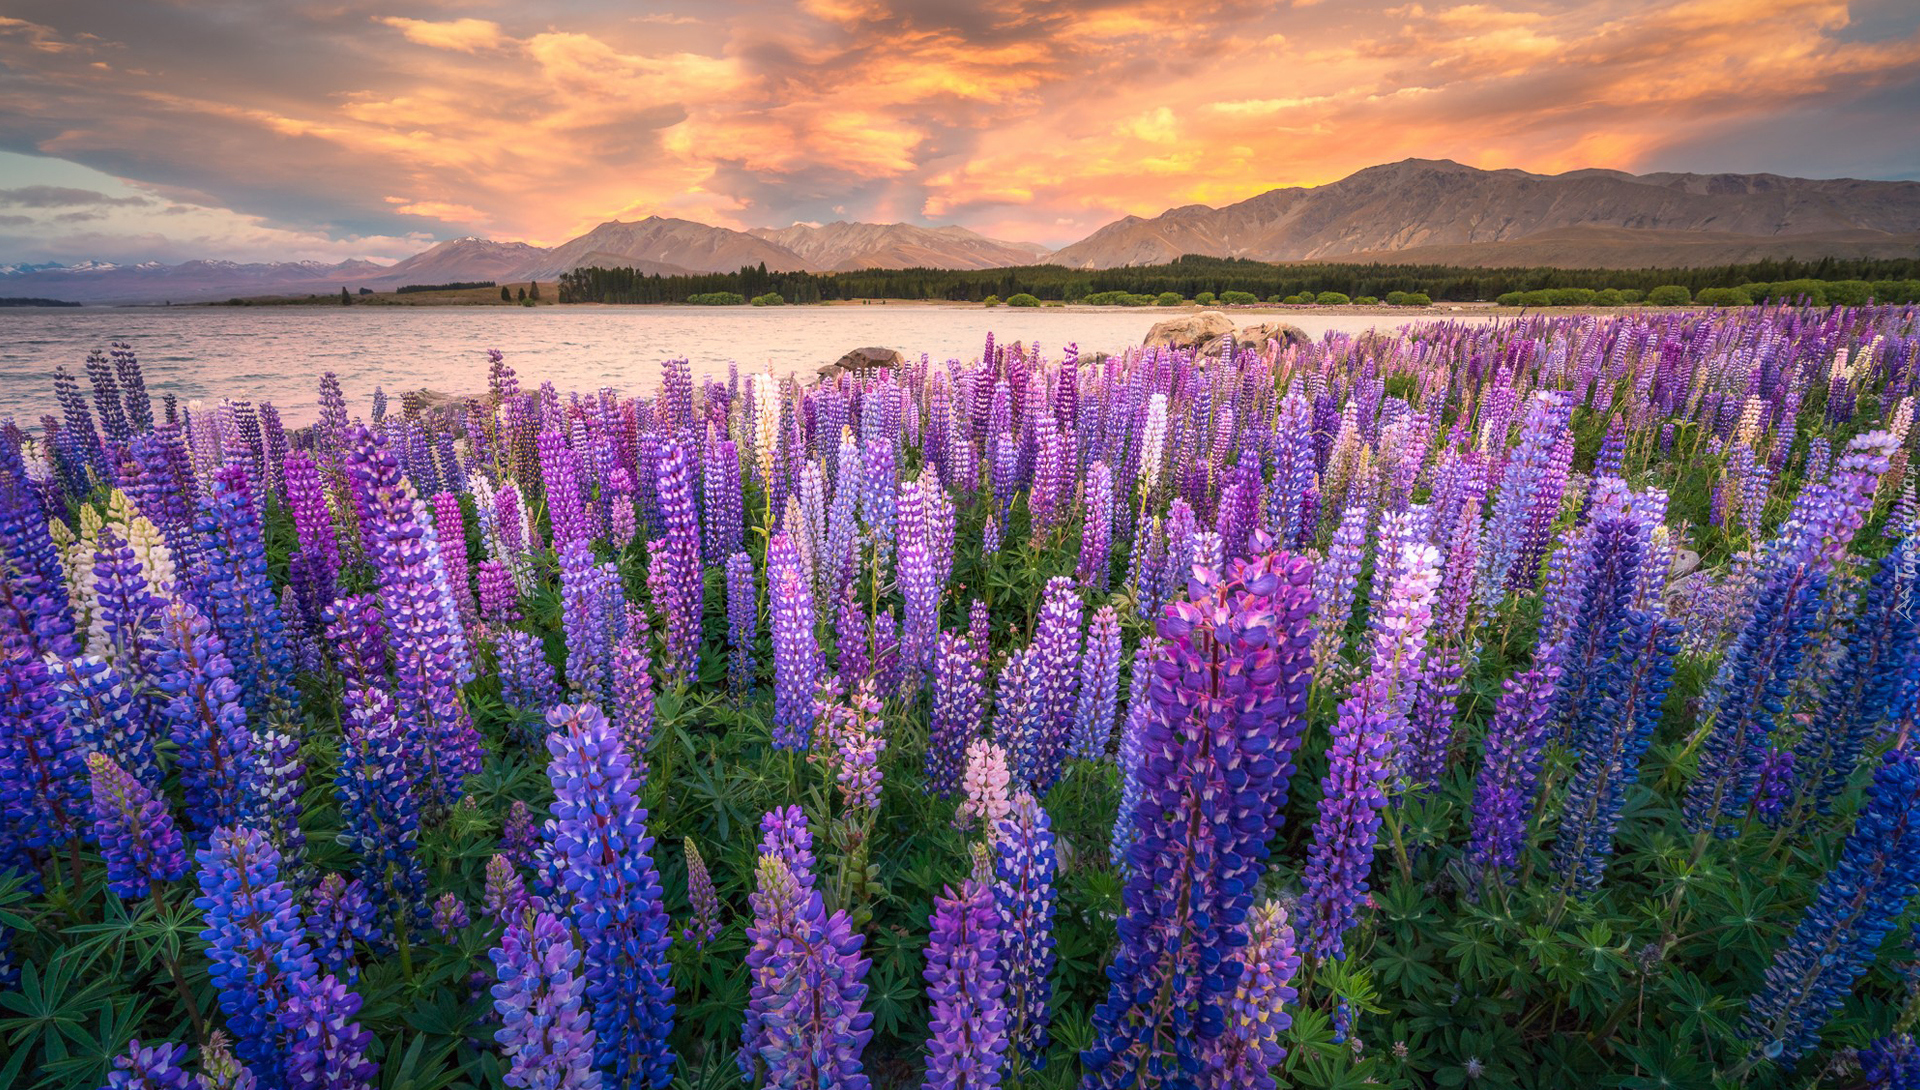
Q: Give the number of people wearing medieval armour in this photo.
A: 0